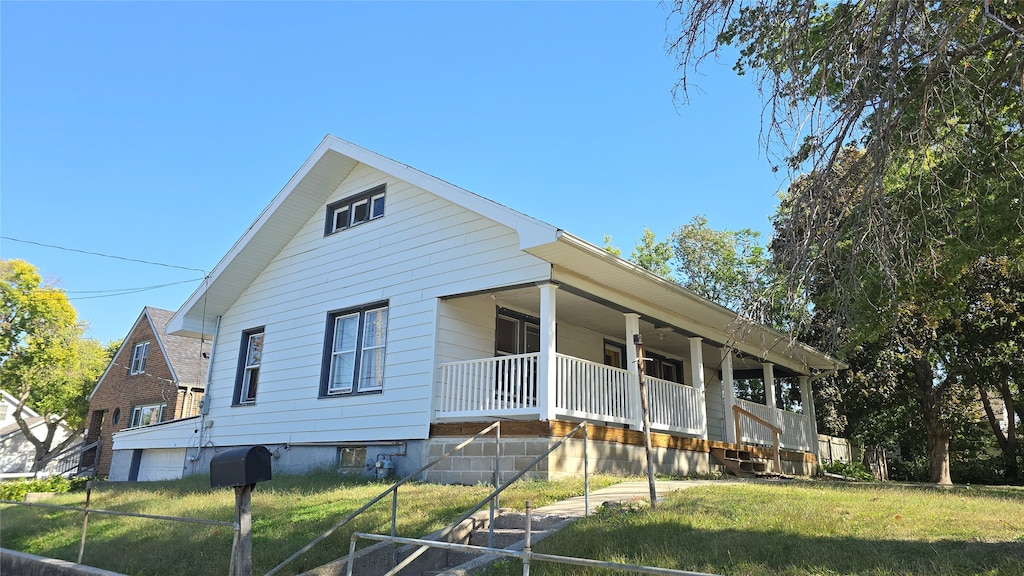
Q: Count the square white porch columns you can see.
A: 6